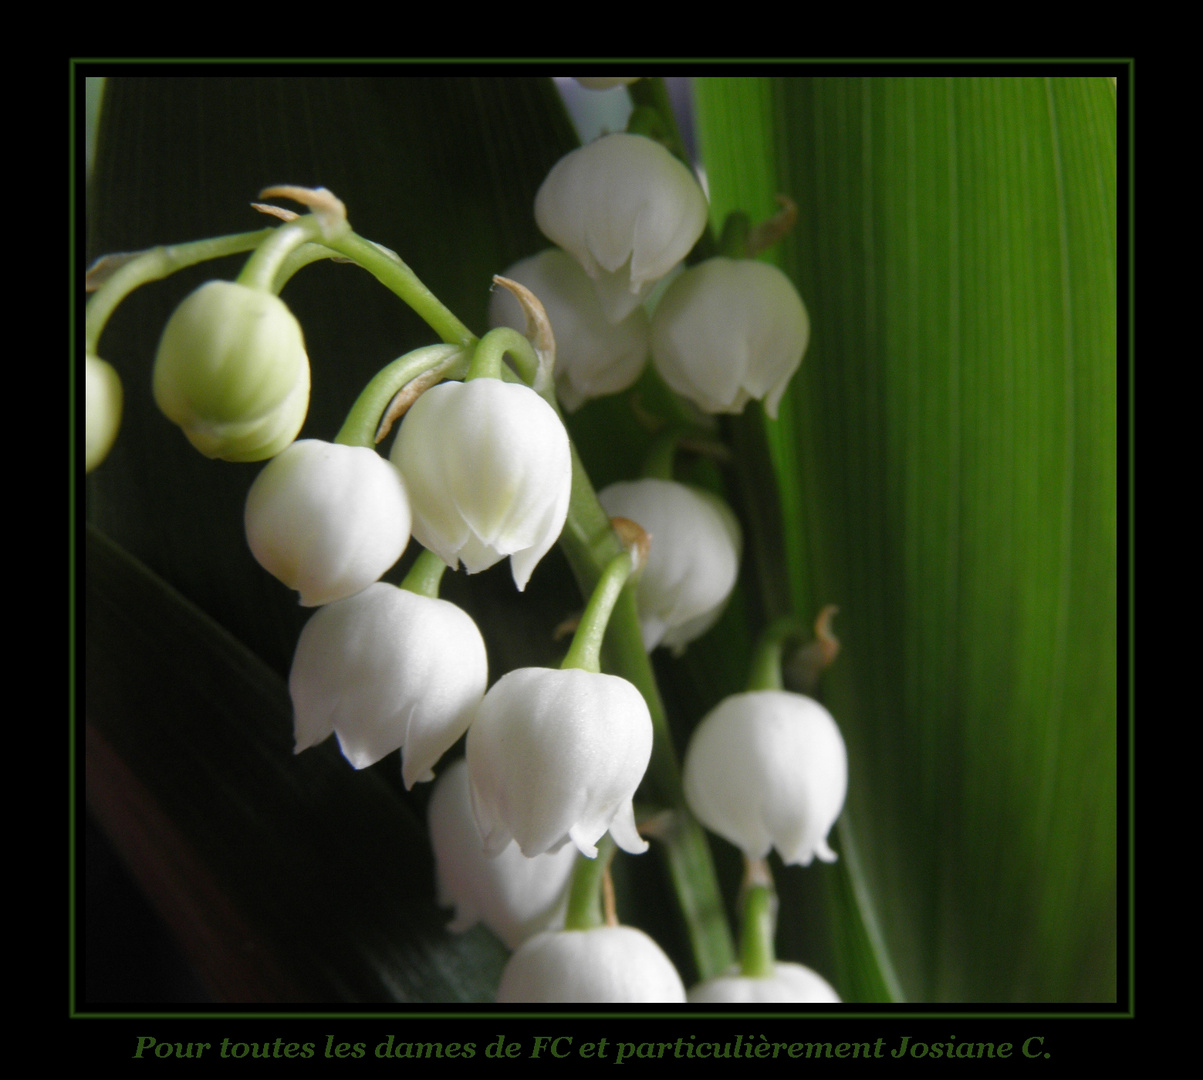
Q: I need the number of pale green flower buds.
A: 2